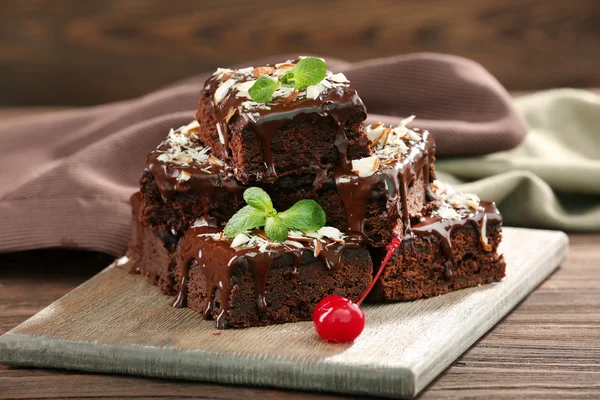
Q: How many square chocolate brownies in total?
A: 6